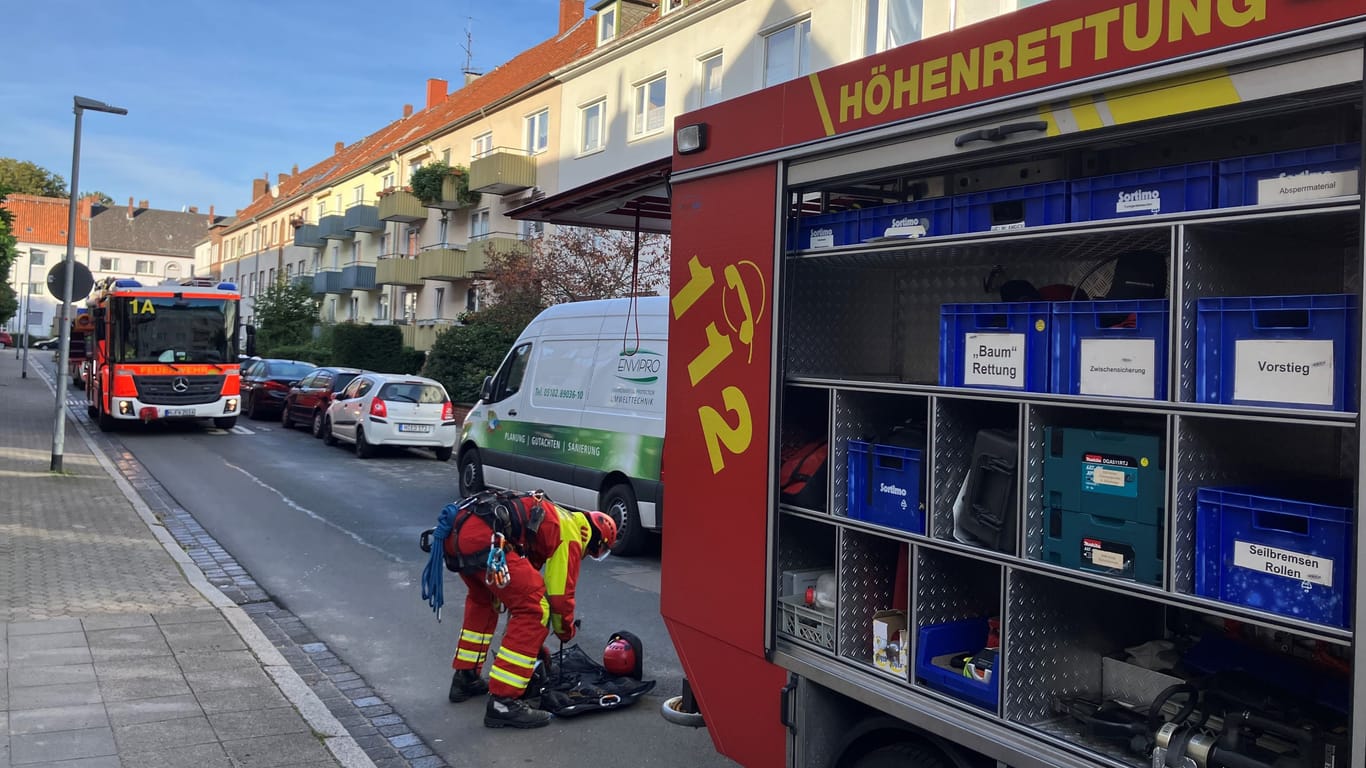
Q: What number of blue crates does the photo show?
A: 11